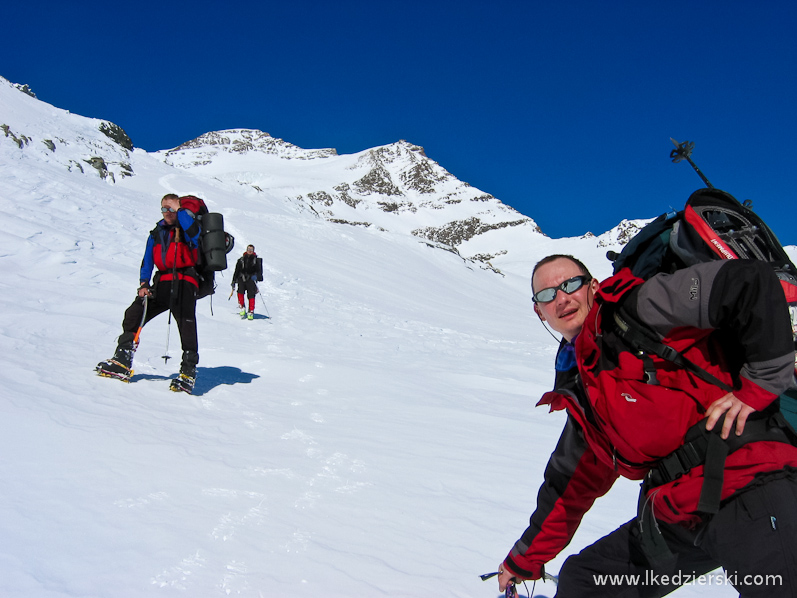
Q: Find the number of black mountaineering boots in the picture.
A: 2